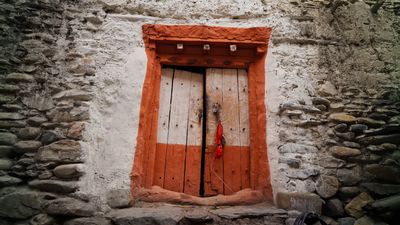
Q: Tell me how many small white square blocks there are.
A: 3